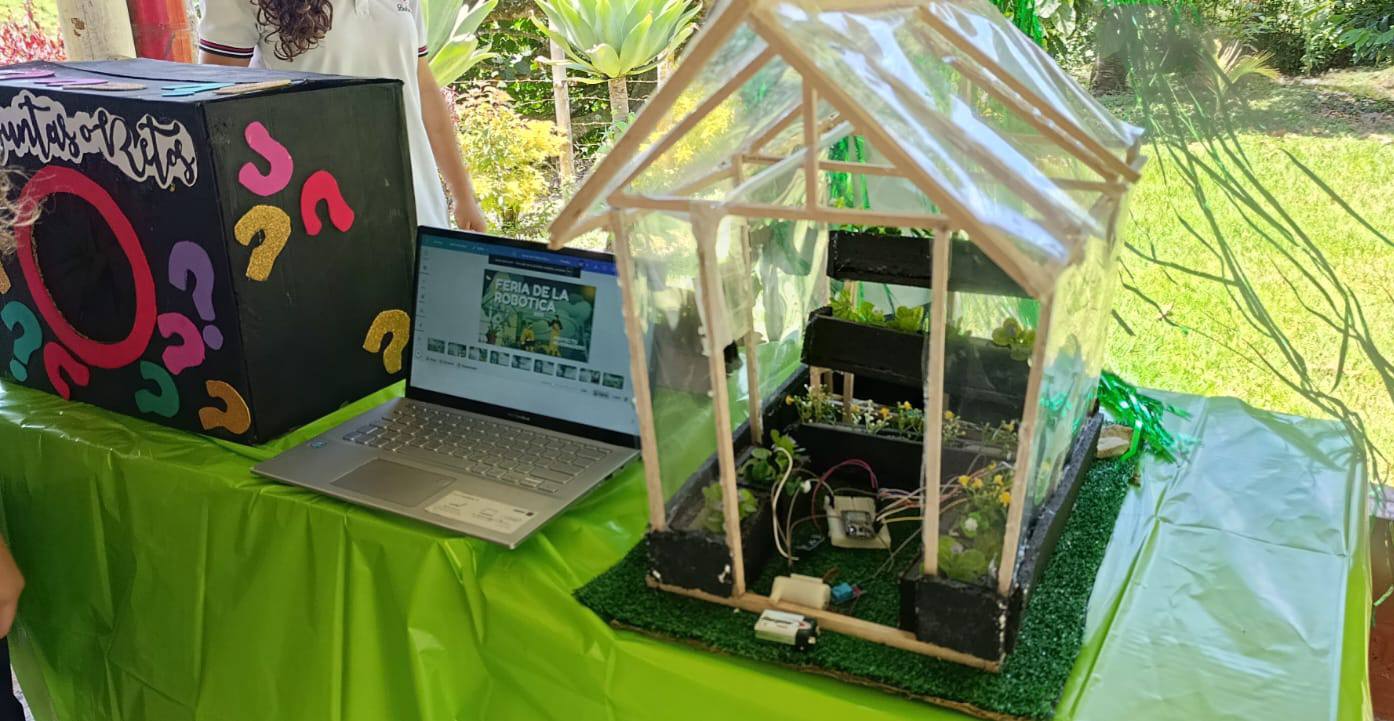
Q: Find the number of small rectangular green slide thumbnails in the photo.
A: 9